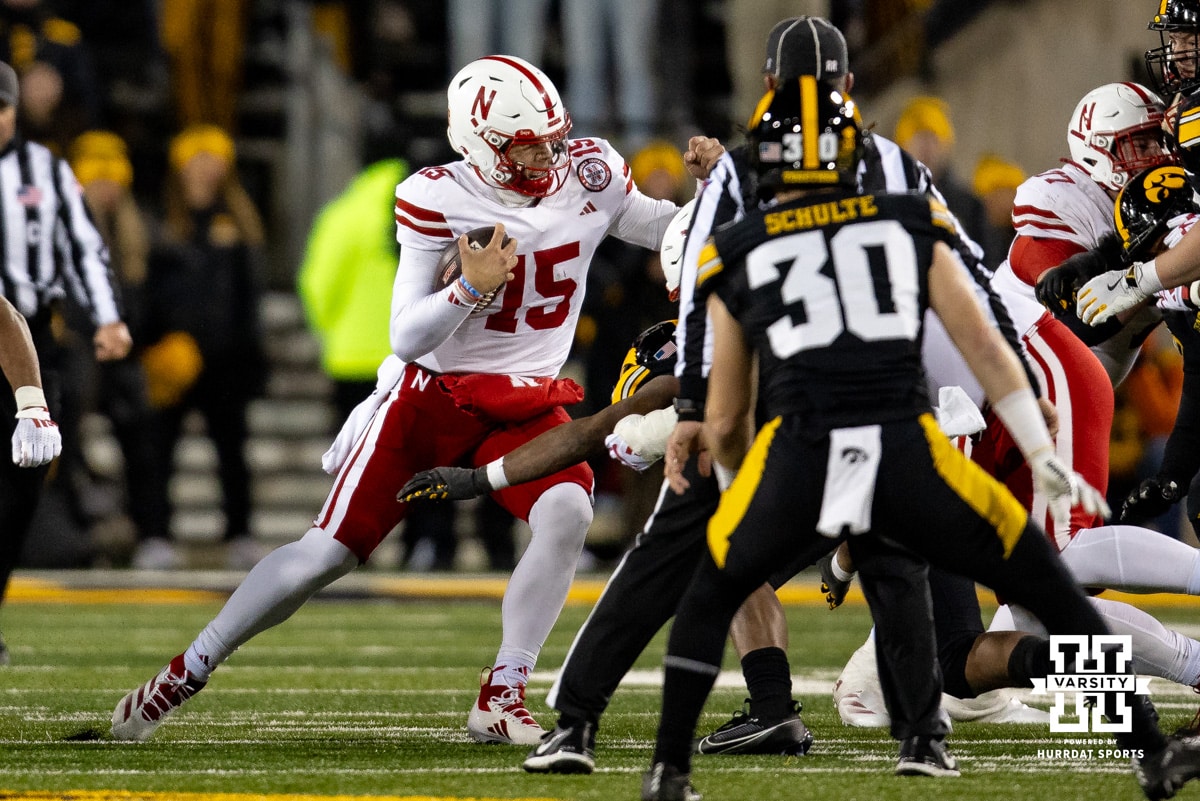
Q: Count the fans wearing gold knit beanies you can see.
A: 5